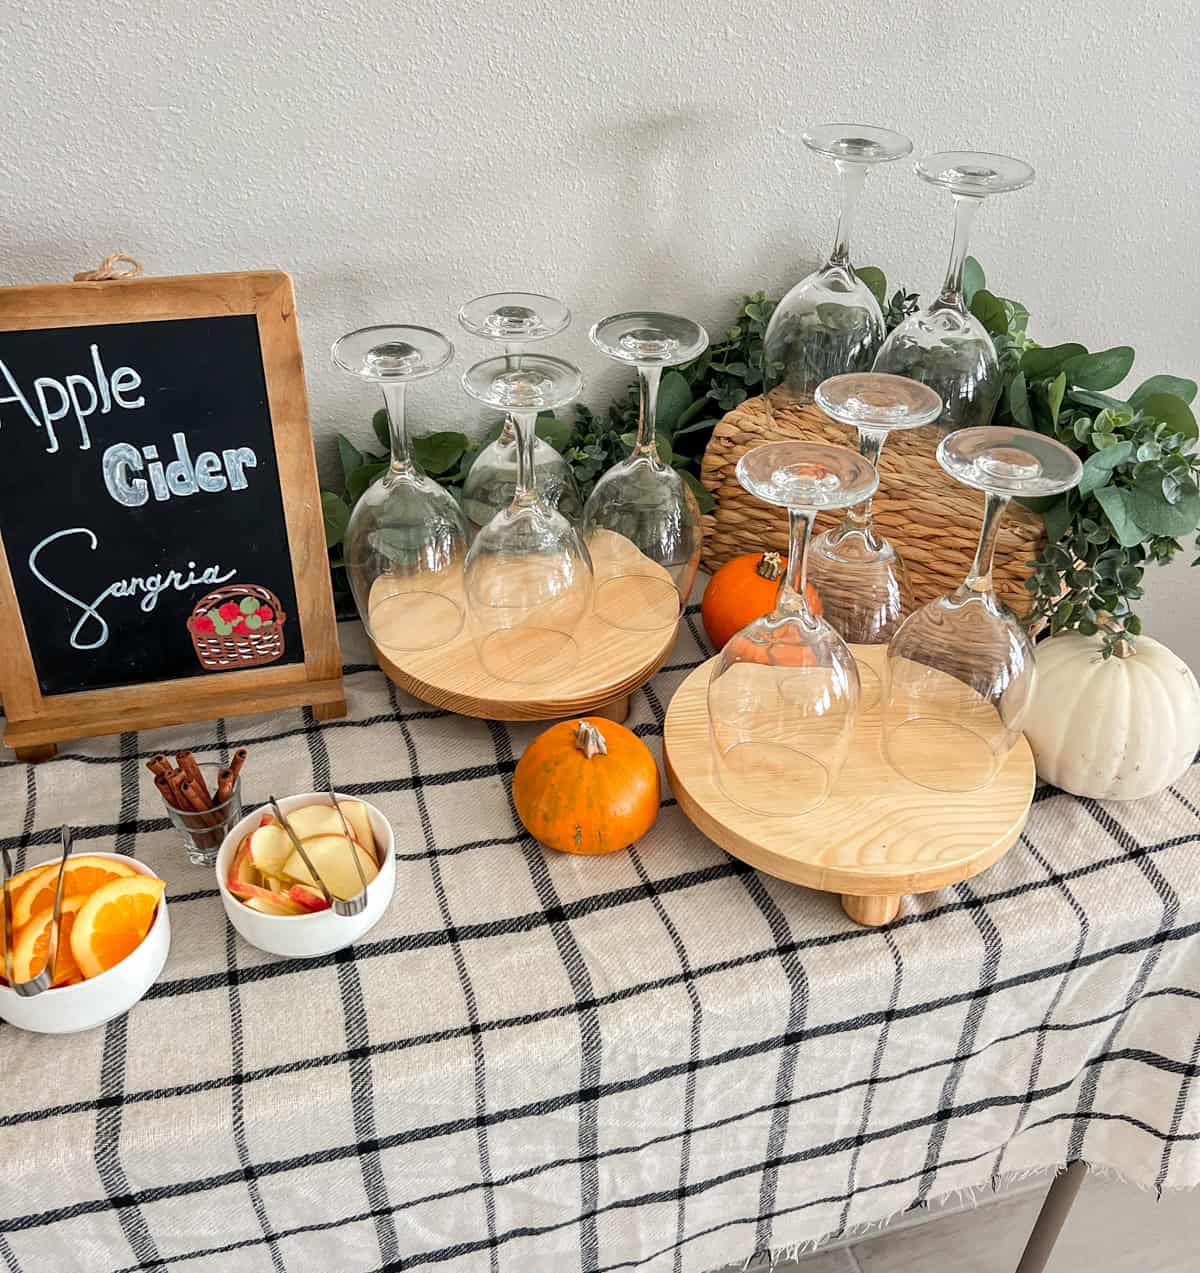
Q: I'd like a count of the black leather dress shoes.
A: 0